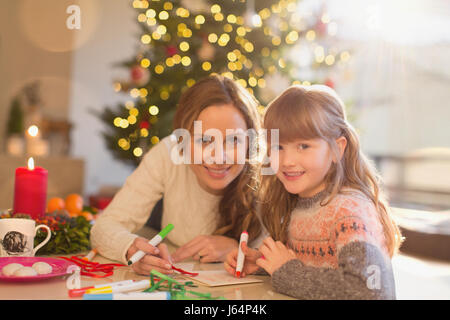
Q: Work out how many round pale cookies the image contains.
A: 3